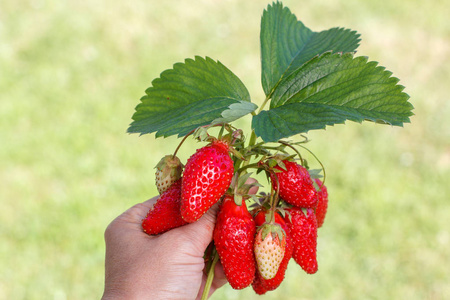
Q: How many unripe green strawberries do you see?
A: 2